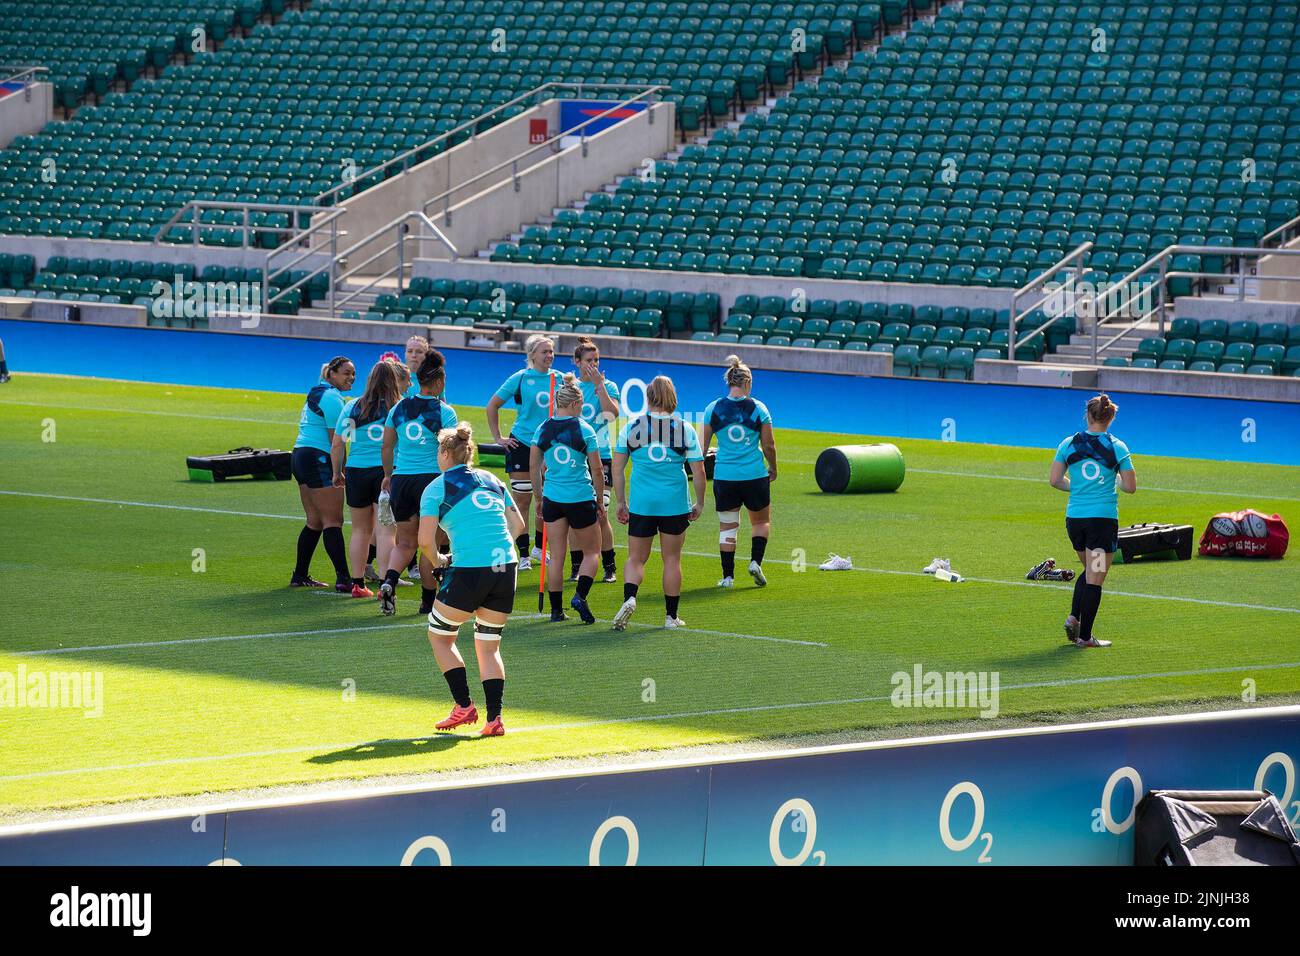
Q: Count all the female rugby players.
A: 12